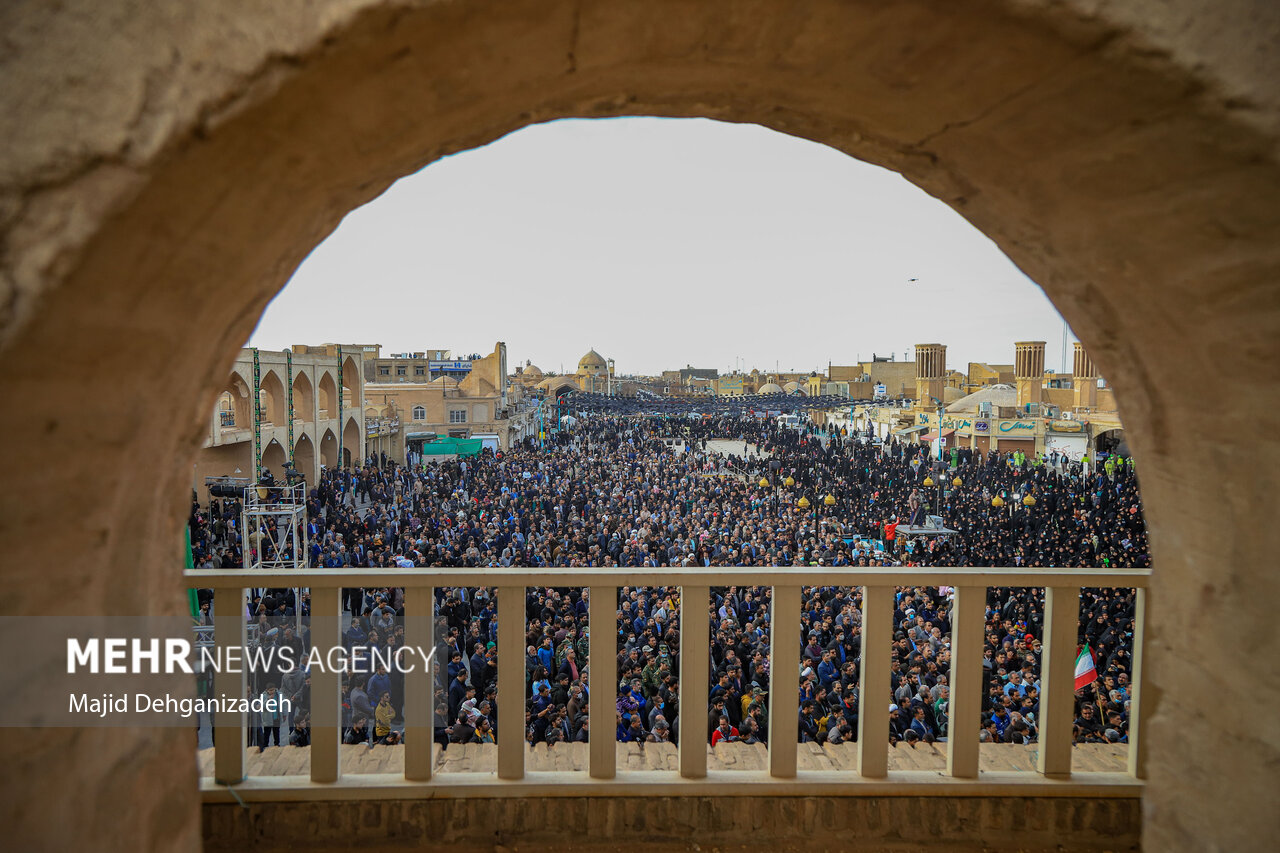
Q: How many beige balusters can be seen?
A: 11